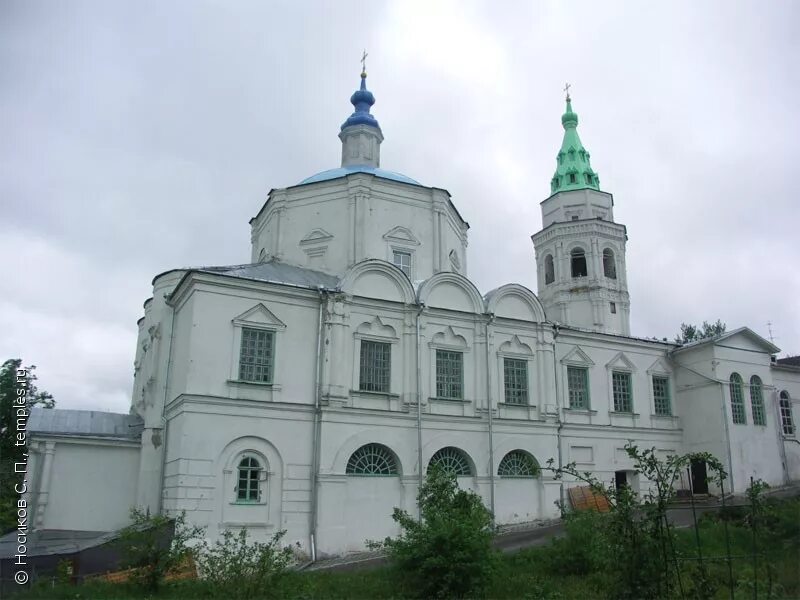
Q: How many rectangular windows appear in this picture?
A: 8